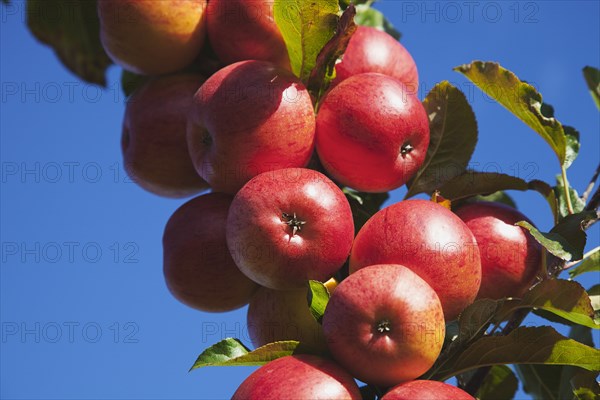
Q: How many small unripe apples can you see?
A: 0